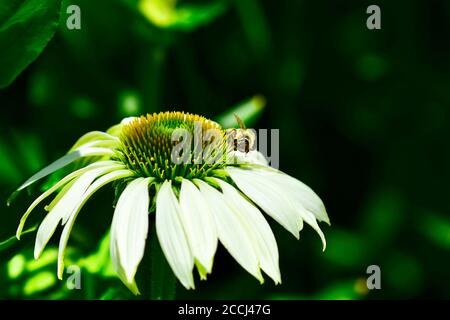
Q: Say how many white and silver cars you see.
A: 0